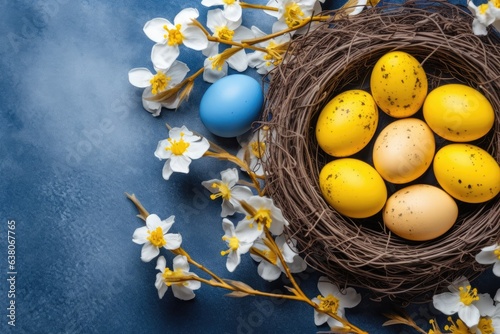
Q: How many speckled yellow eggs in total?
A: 5